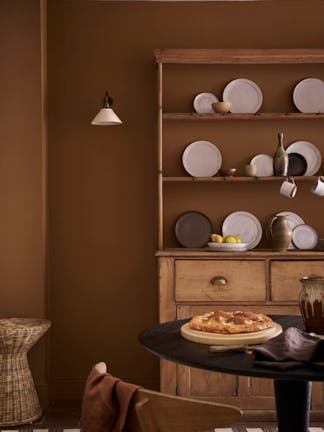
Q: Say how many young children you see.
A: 0